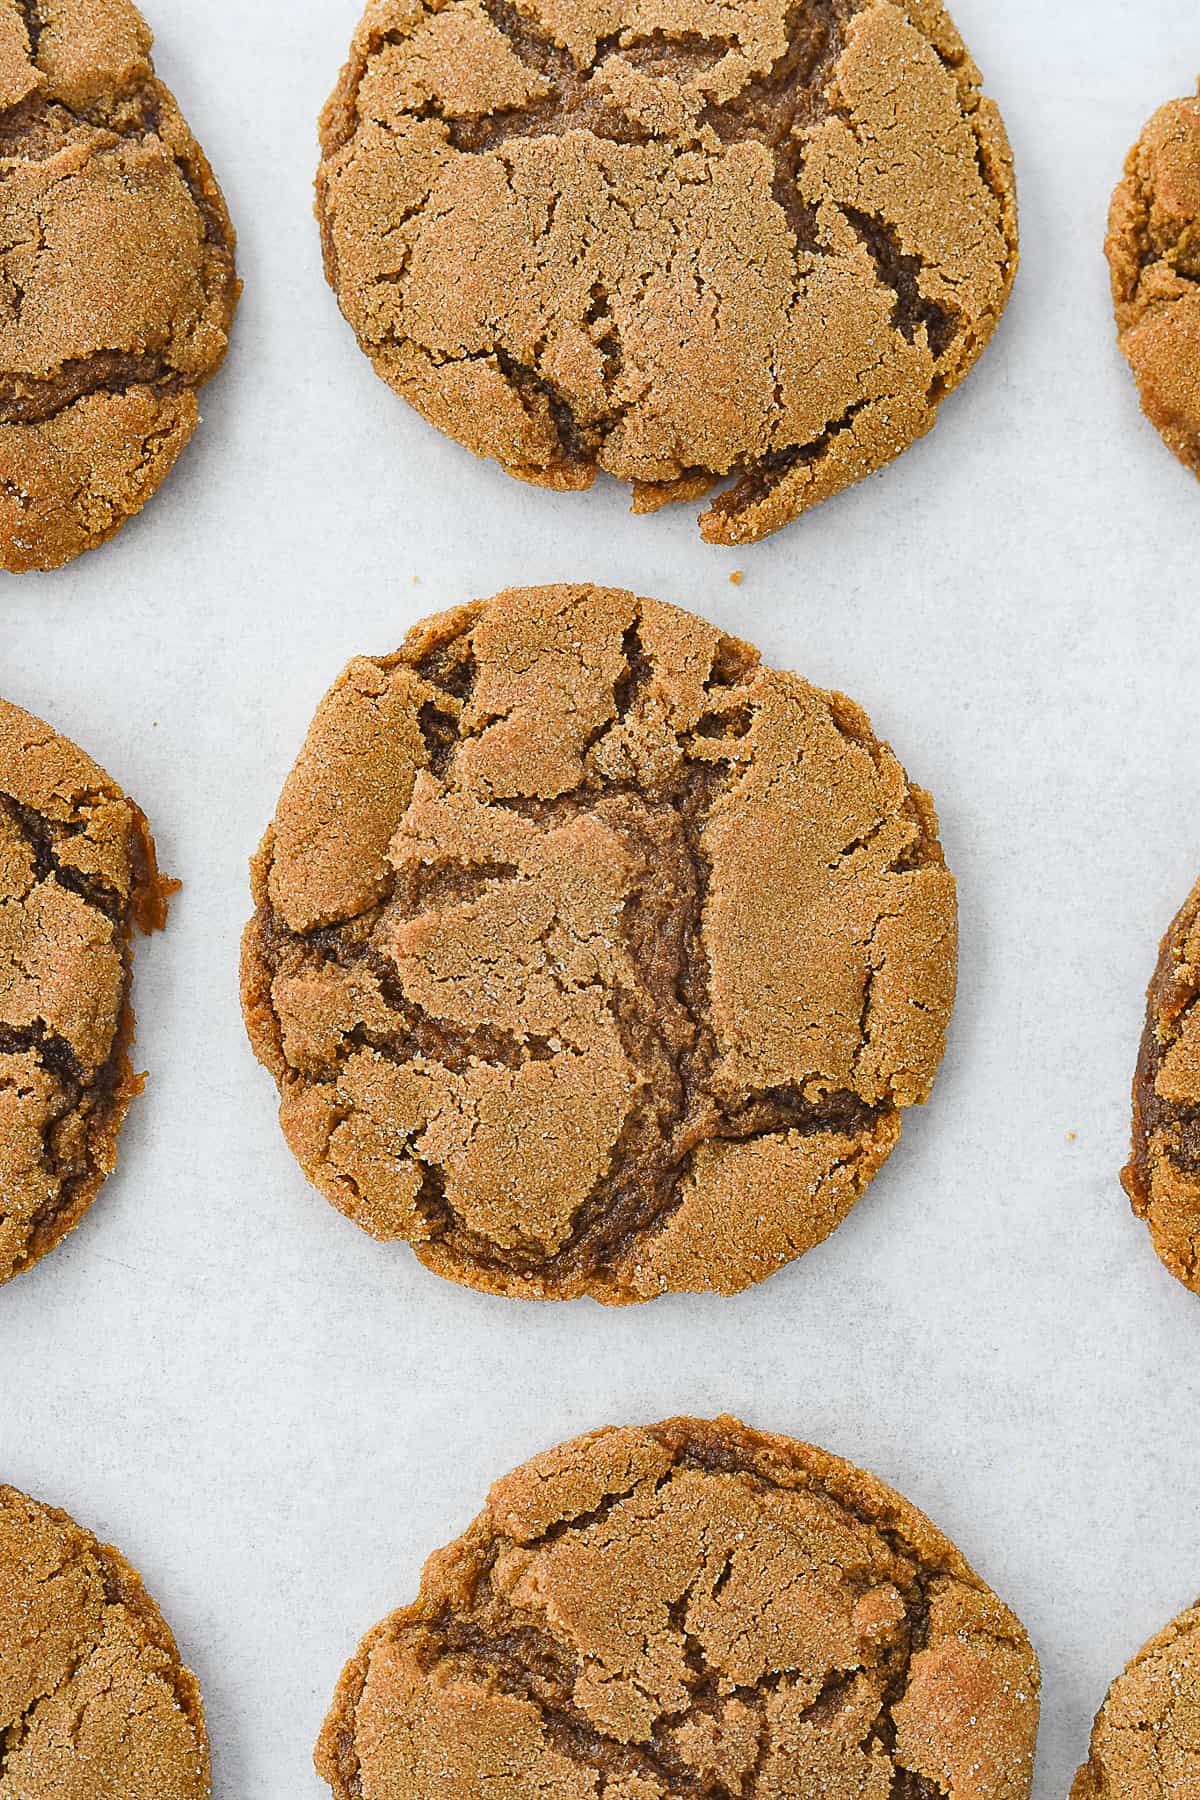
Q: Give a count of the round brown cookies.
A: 9